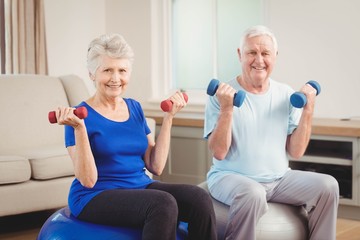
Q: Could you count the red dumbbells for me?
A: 2